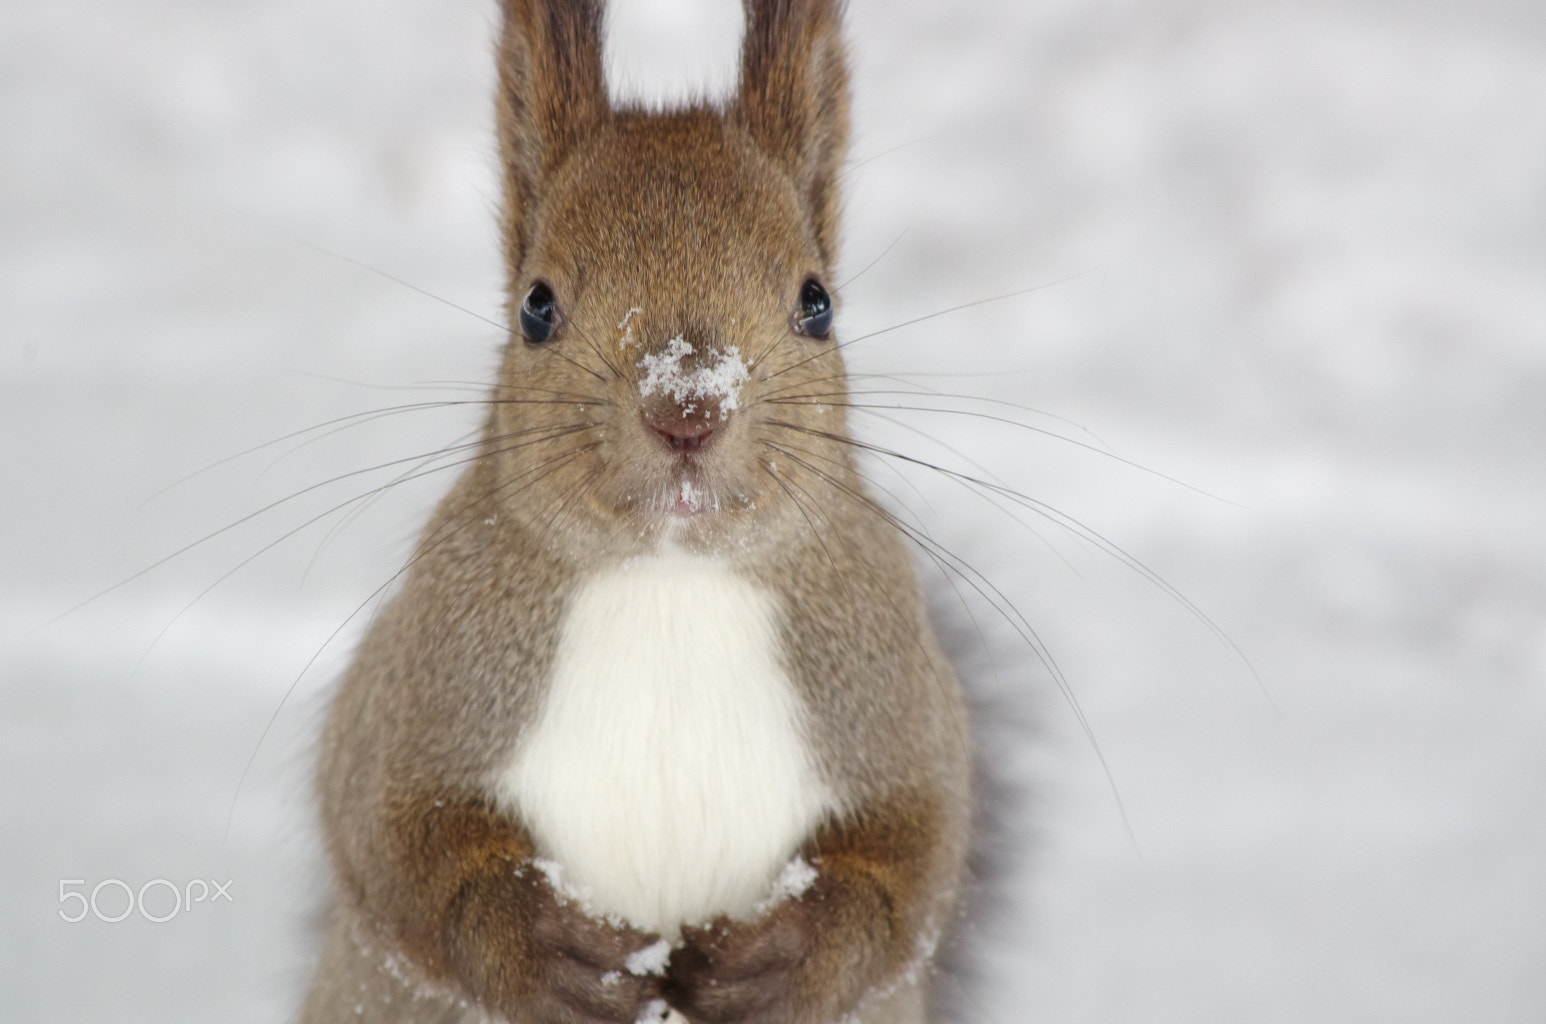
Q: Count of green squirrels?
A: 0